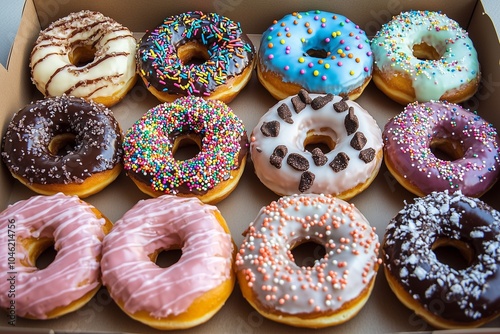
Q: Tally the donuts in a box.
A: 12